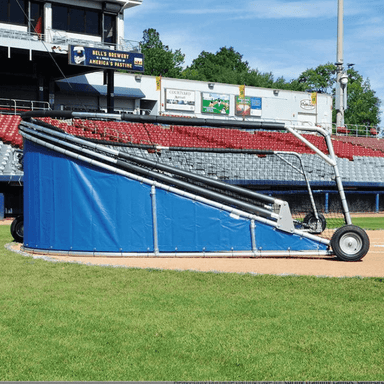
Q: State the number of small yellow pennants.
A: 3